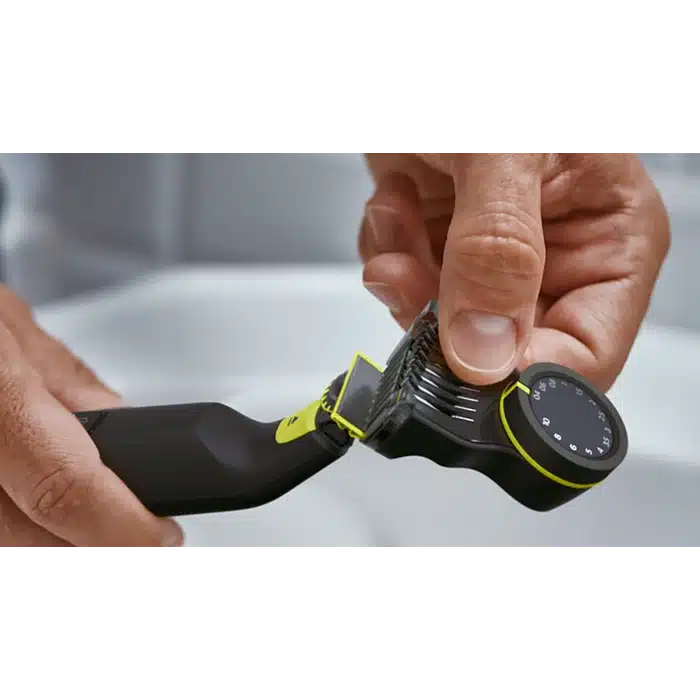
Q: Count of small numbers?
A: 14